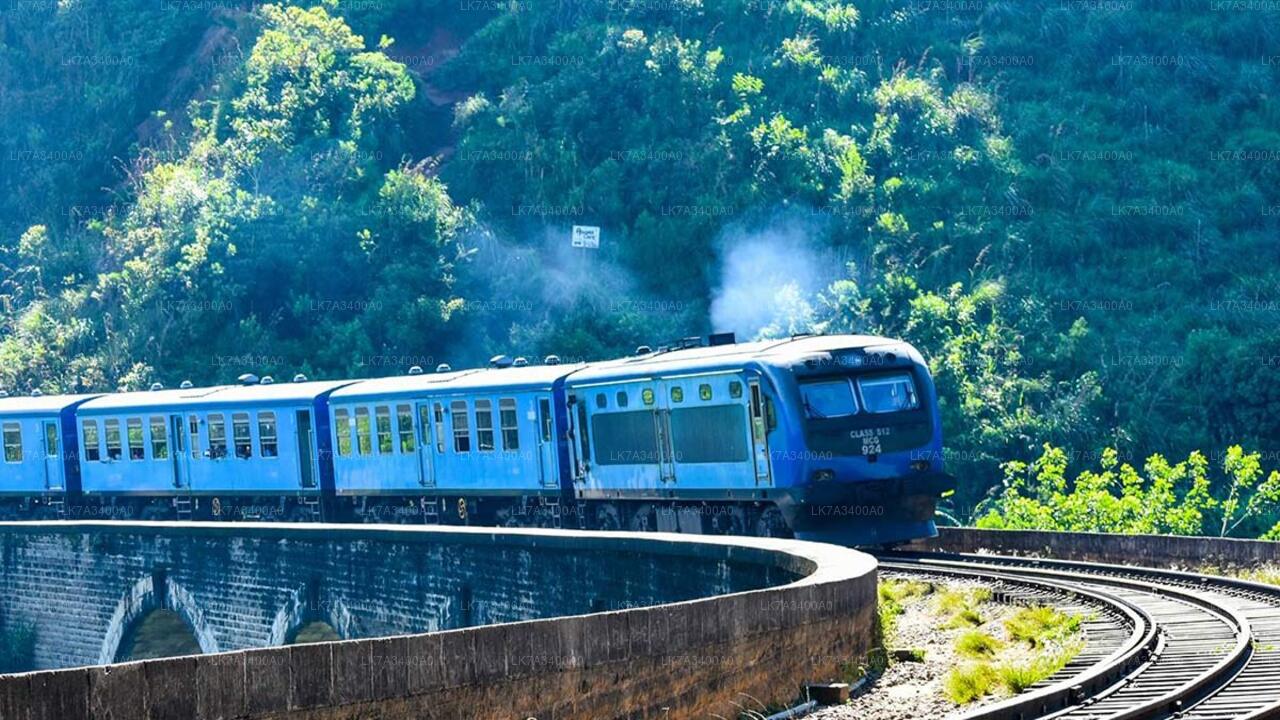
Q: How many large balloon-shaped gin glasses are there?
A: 0